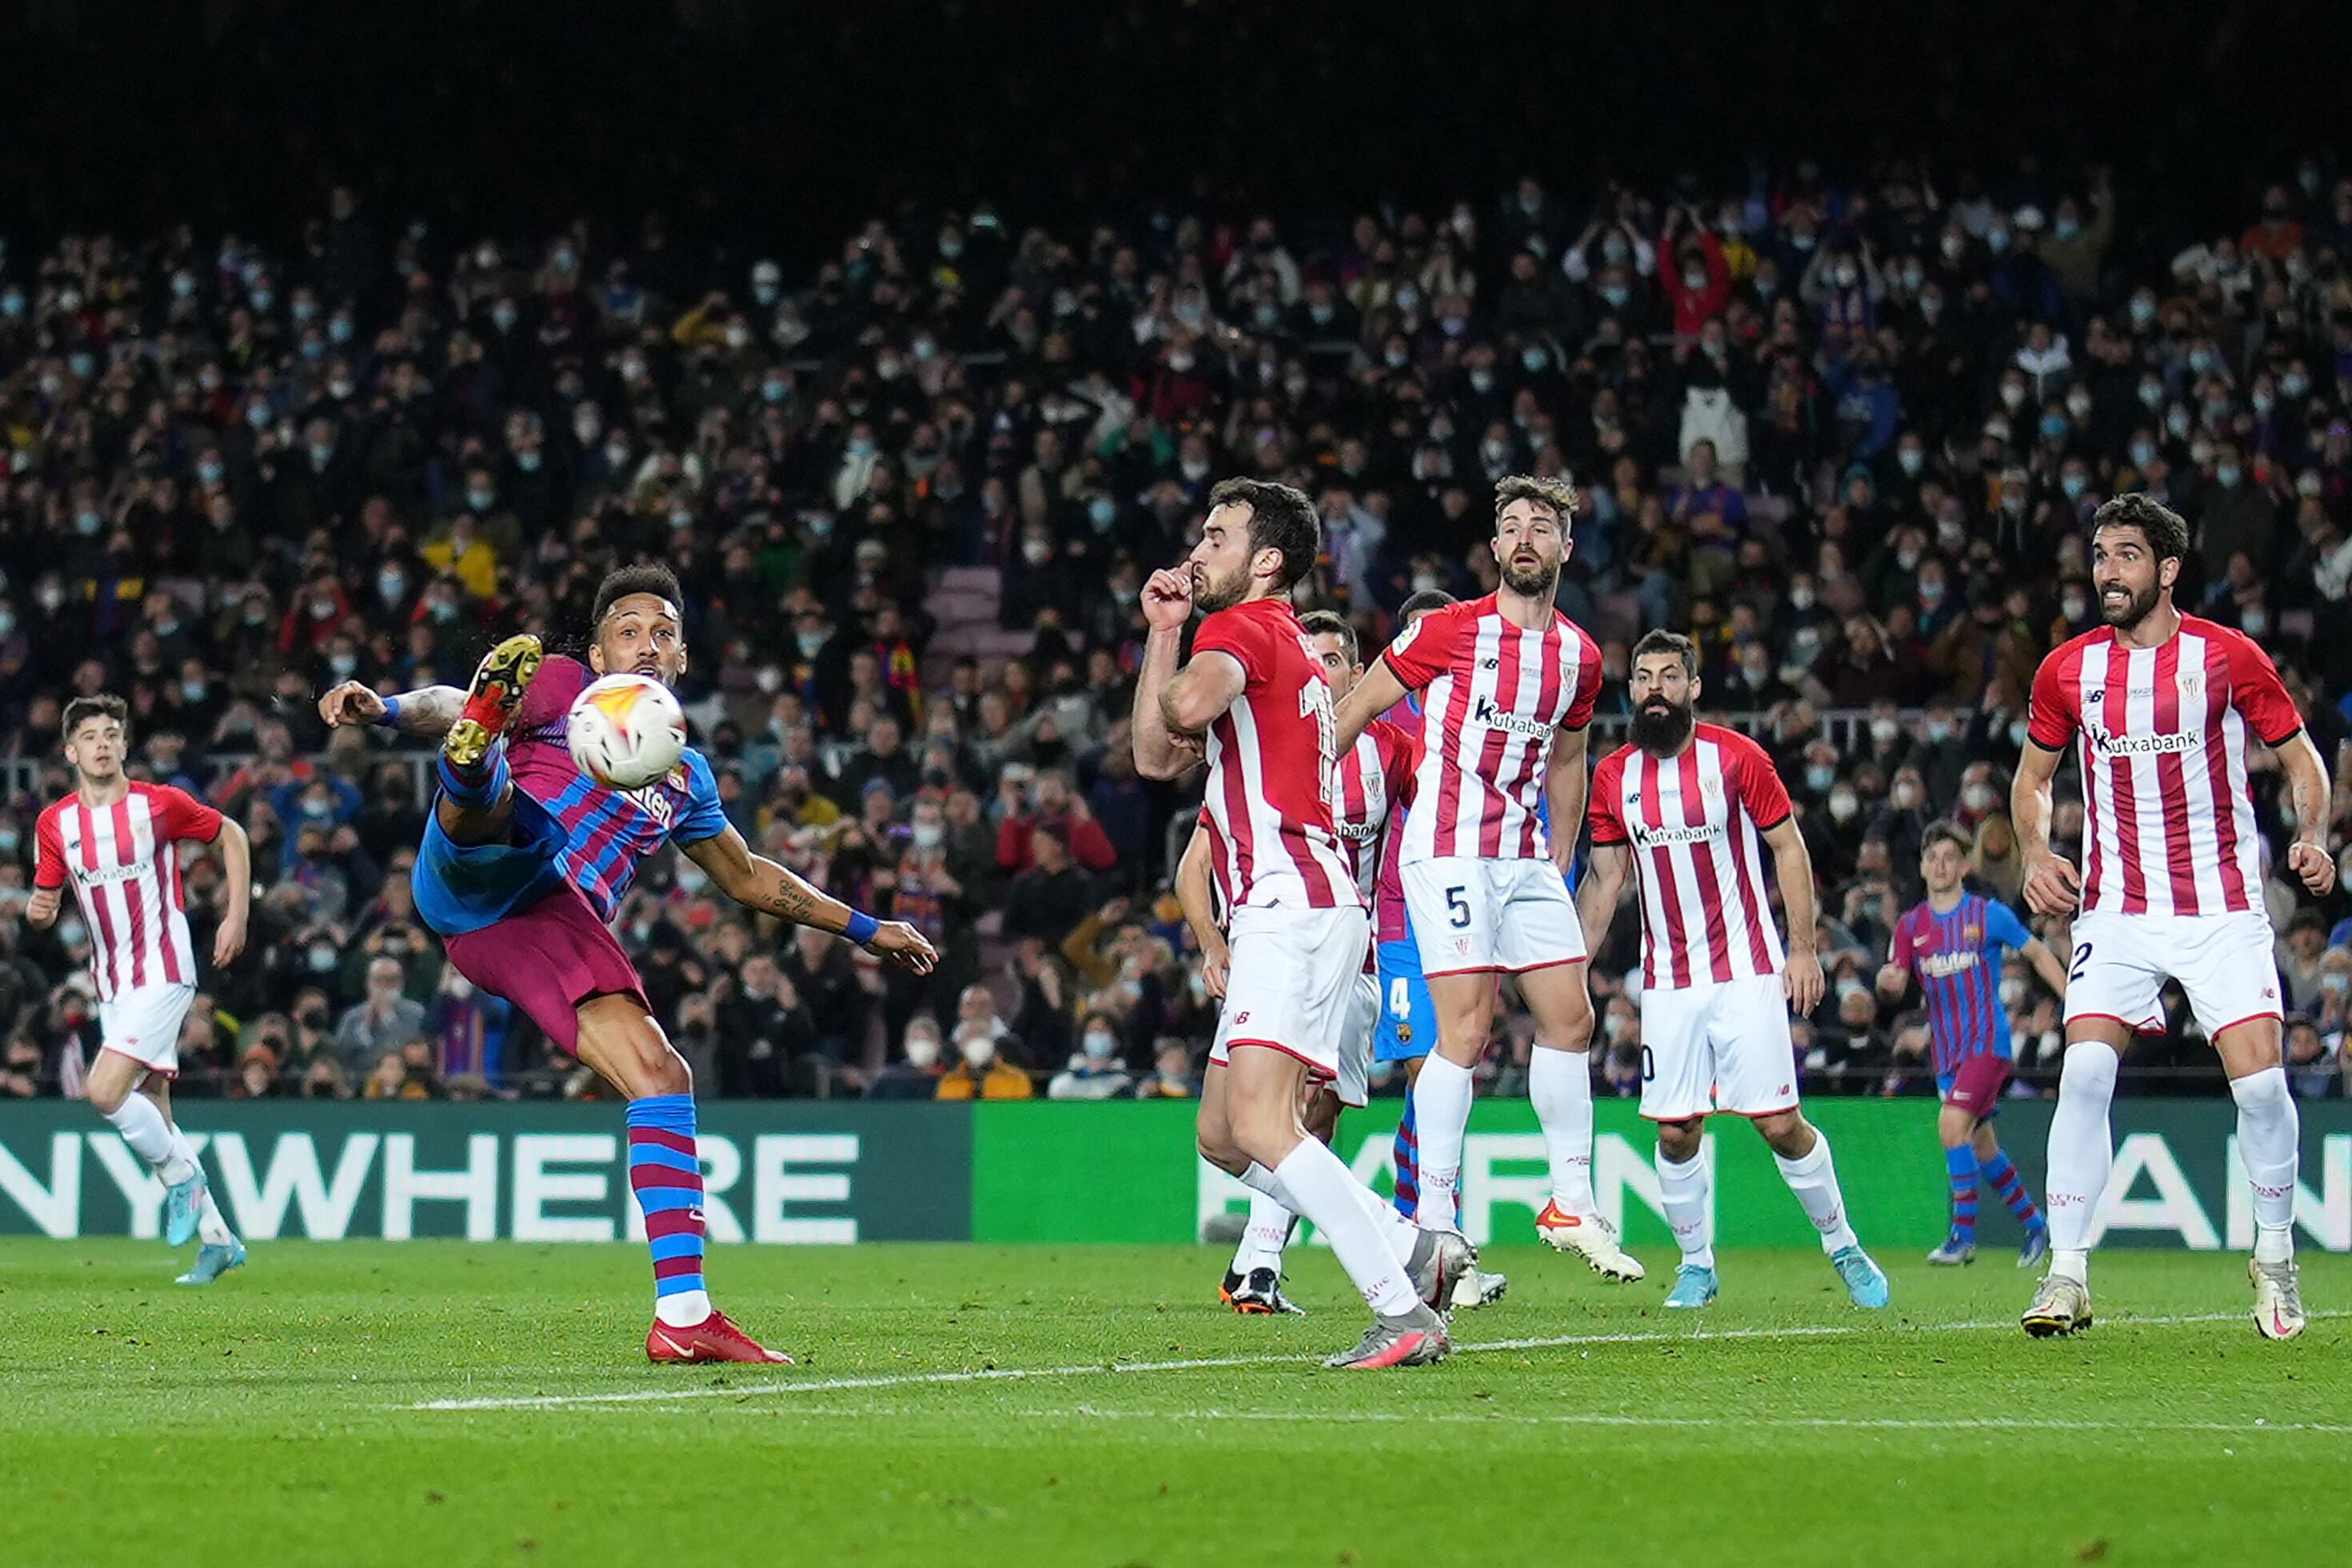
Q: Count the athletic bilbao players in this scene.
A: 6